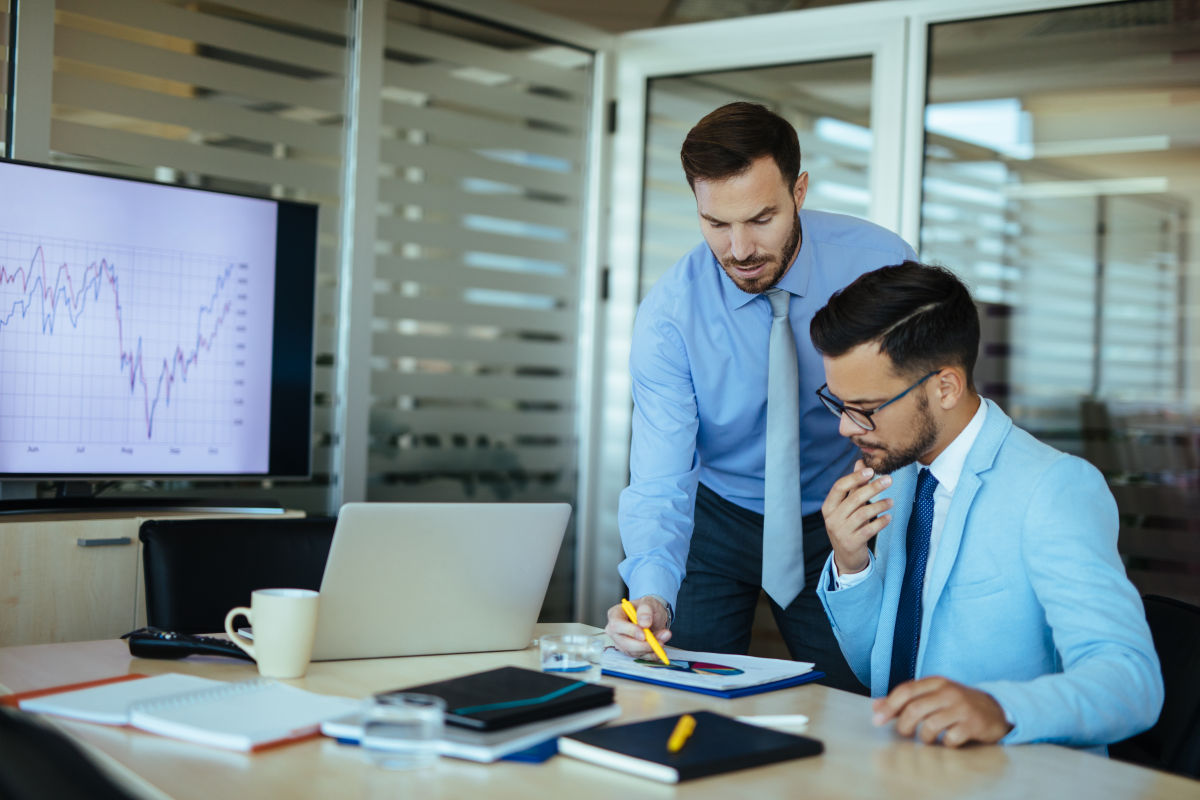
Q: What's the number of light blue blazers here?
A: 1